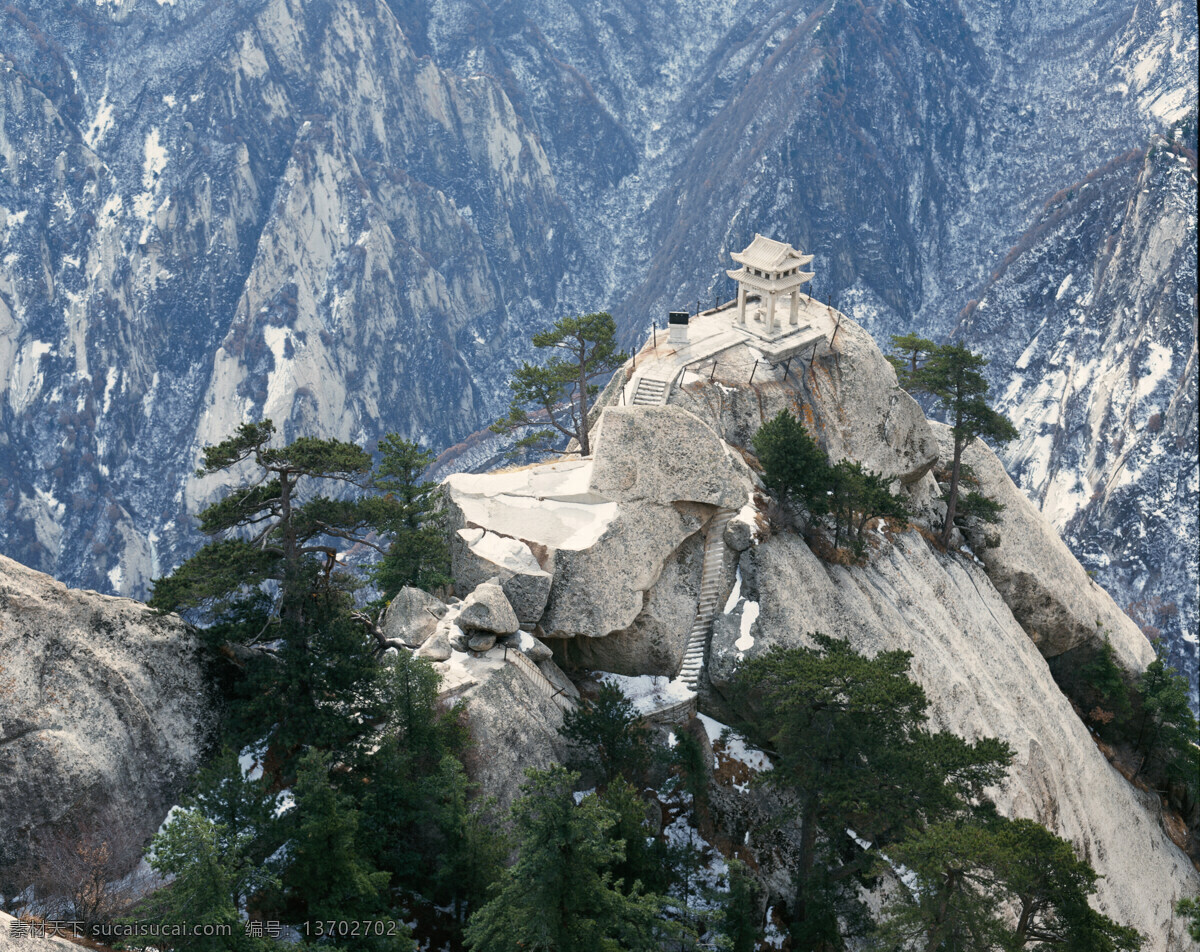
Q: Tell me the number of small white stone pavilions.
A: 1